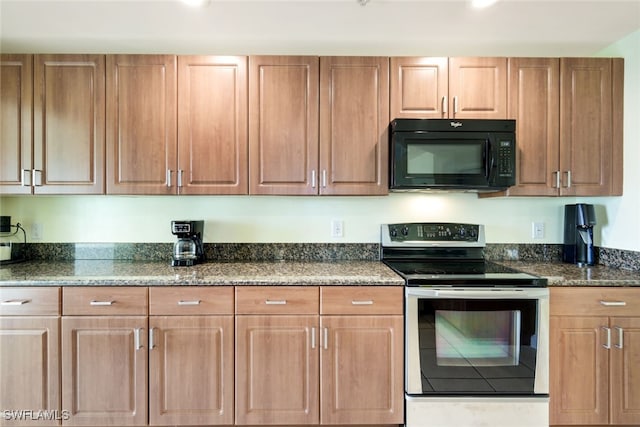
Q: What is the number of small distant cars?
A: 0